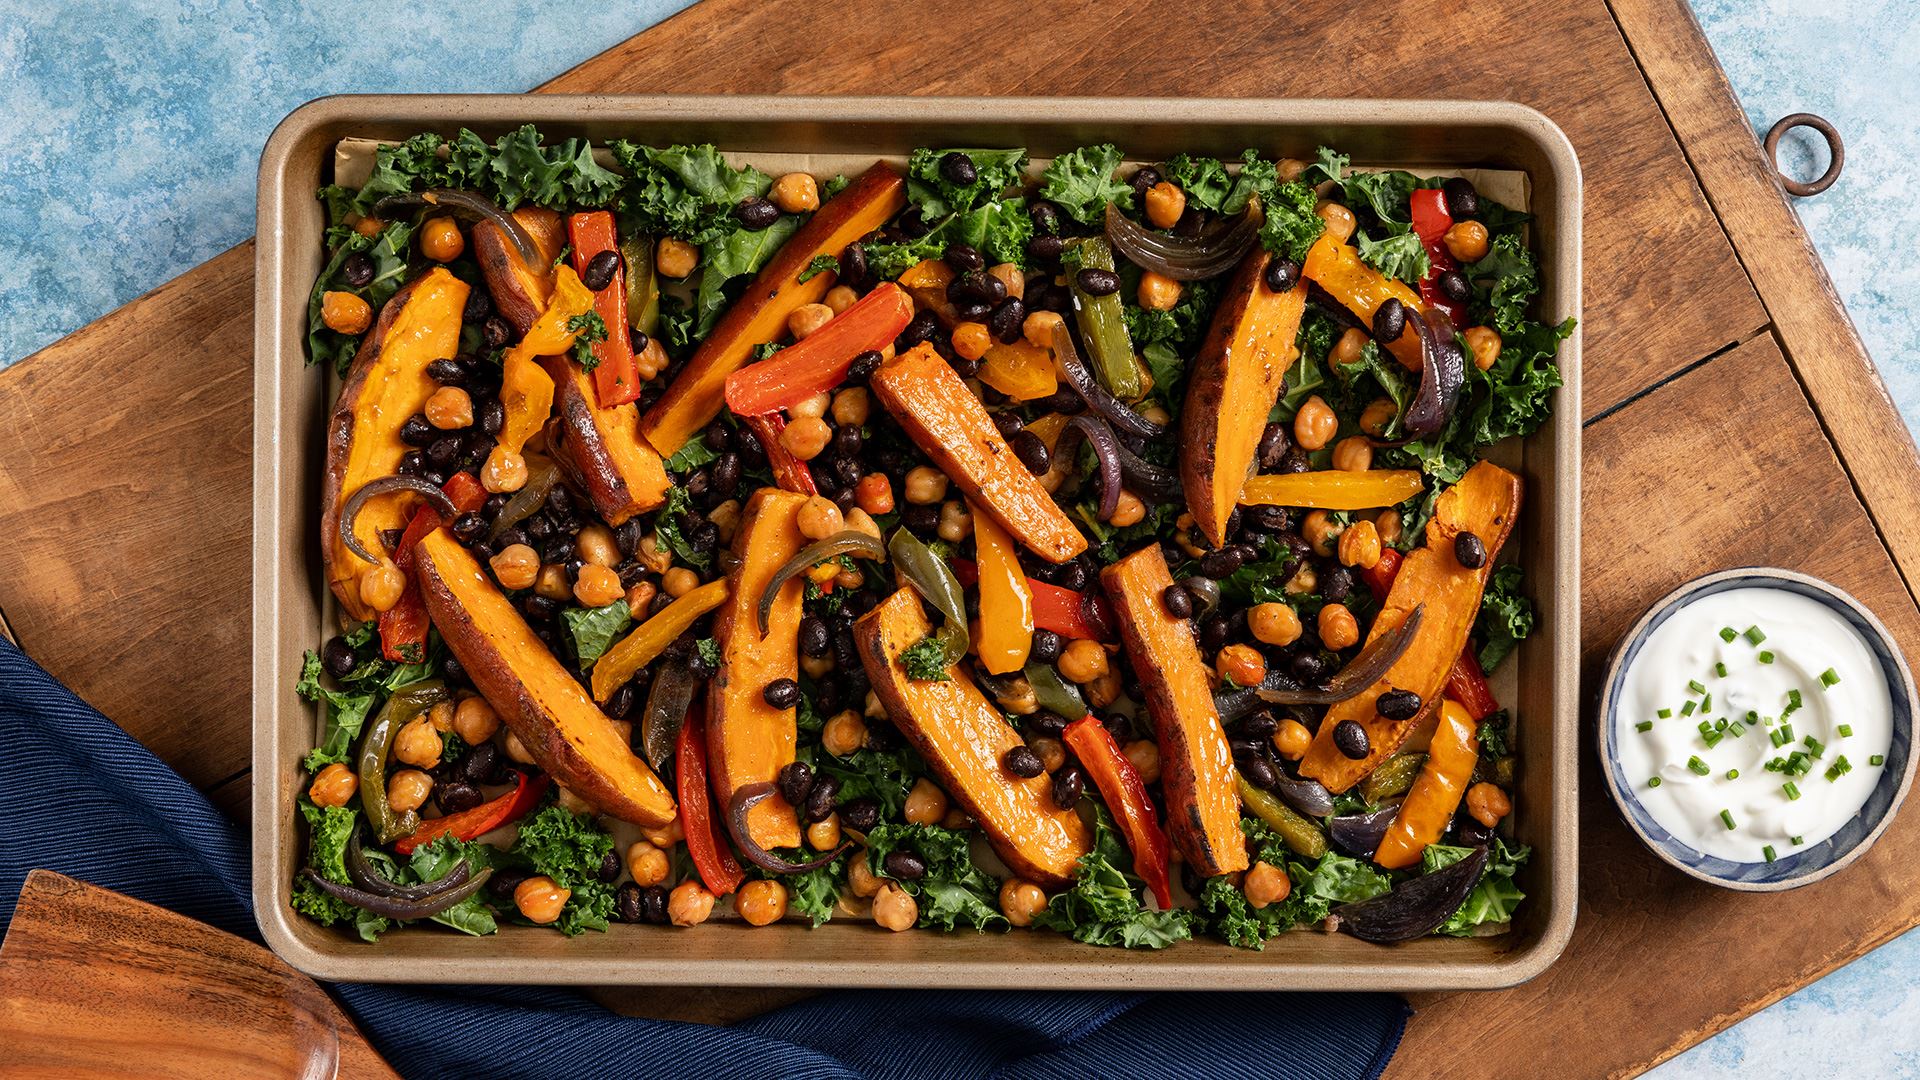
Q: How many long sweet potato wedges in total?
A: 10